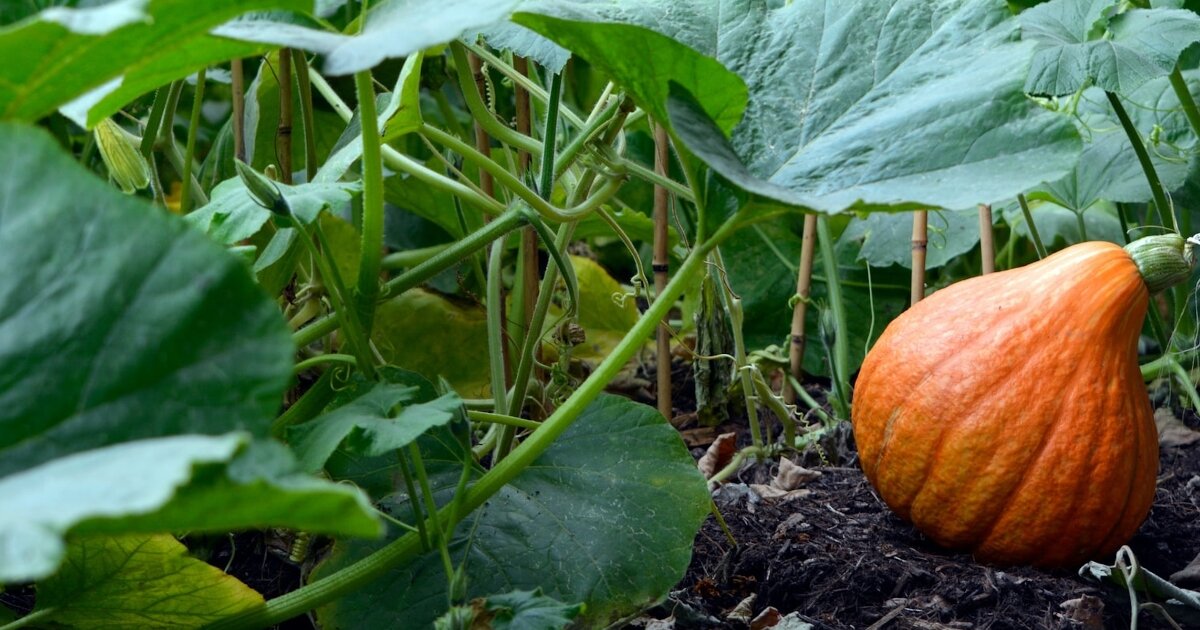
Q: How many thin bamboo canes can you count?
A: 8